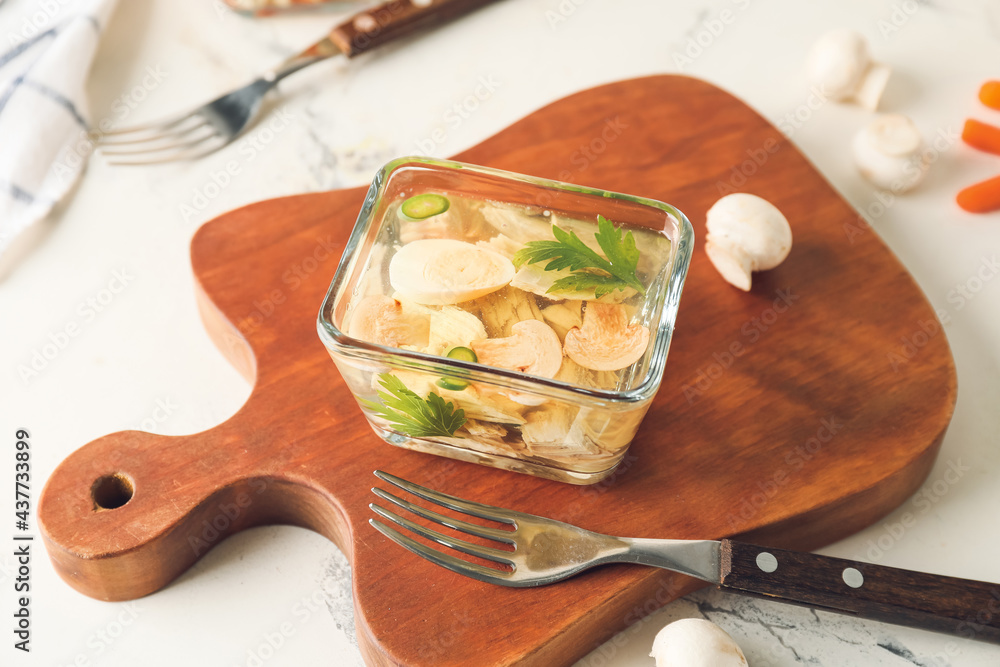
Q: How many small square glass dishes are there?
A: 1